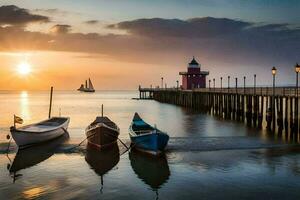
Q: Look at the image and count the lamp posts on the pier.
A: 11